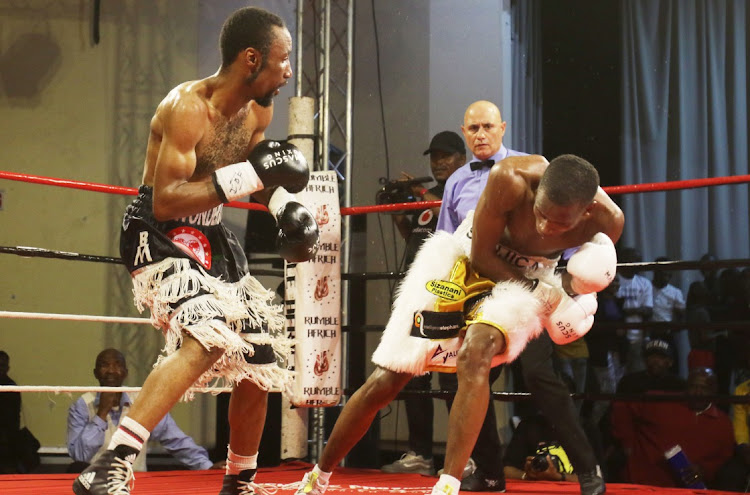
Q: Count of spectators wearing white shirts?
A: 2